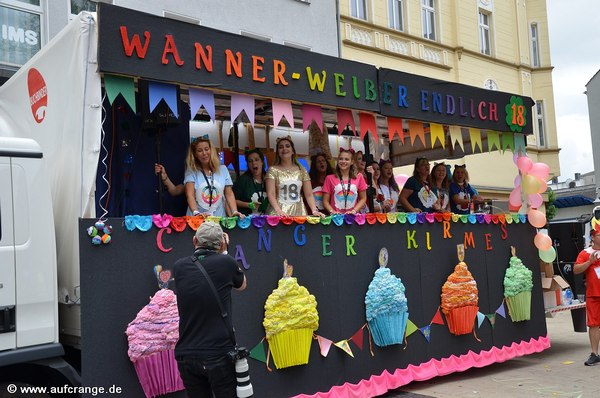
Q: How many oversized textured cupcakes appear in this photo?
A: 5